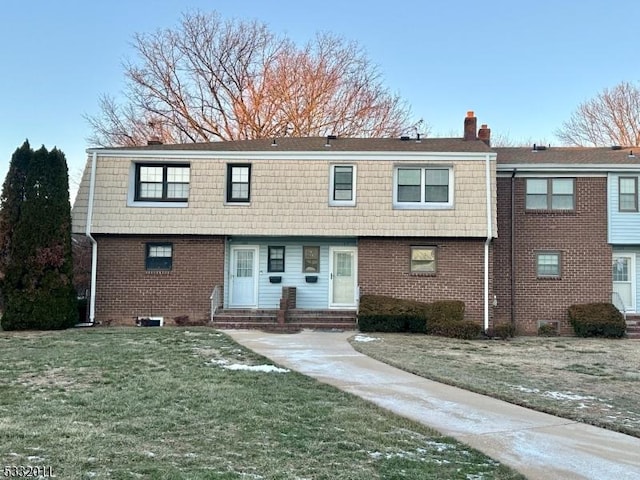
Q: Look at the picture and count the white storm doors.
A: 3